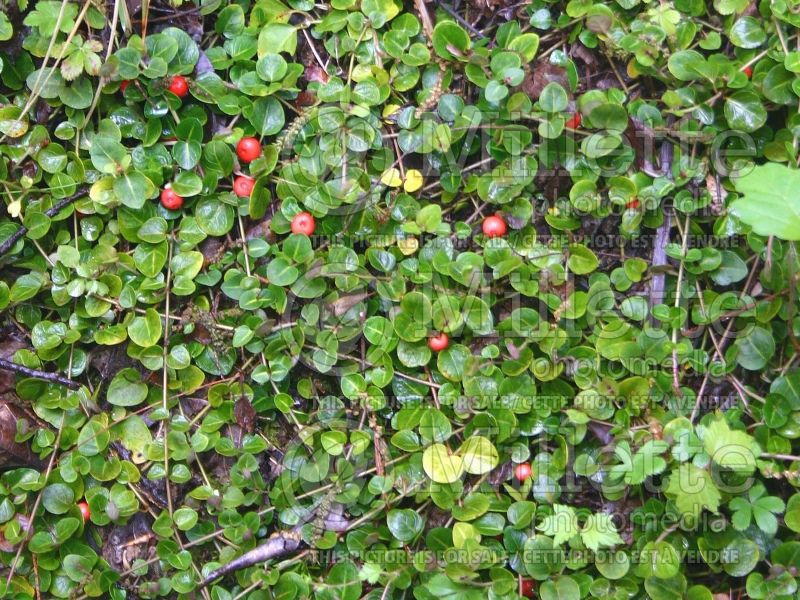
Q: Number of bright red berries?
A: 14